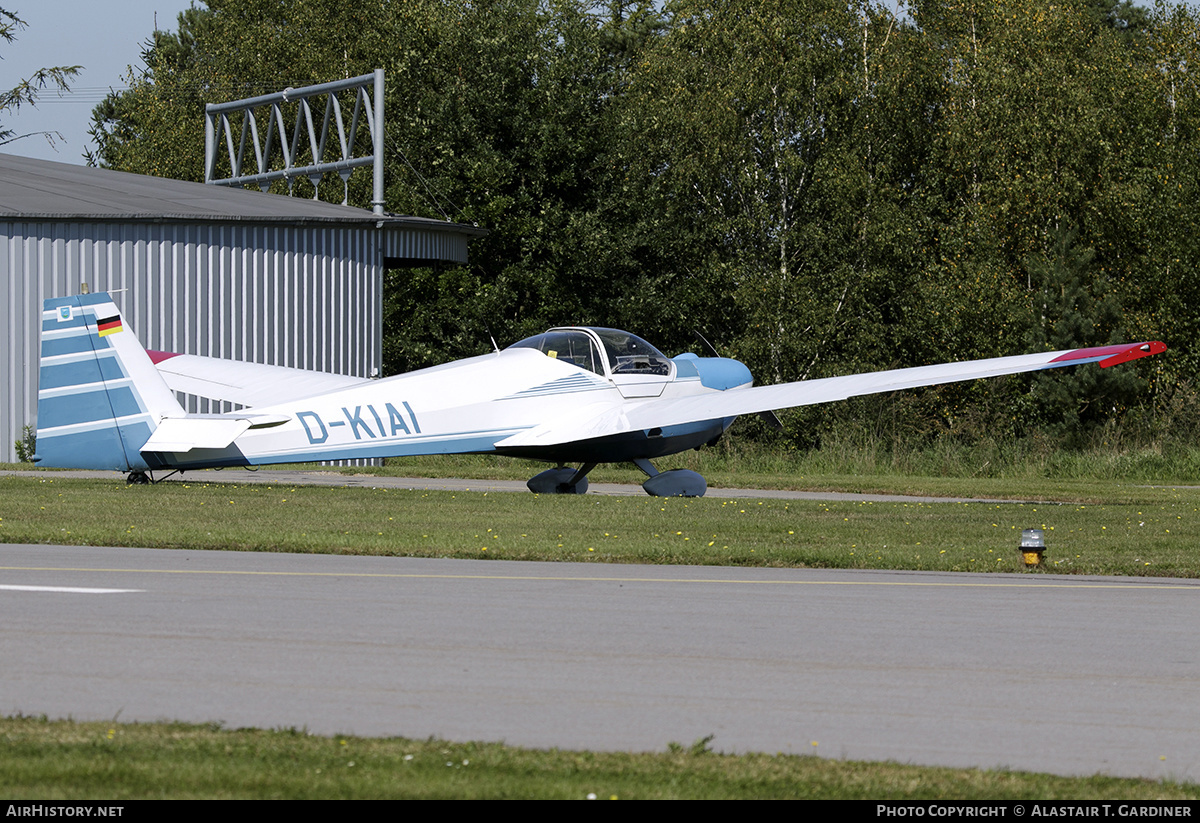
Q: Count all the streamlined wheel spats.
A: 2